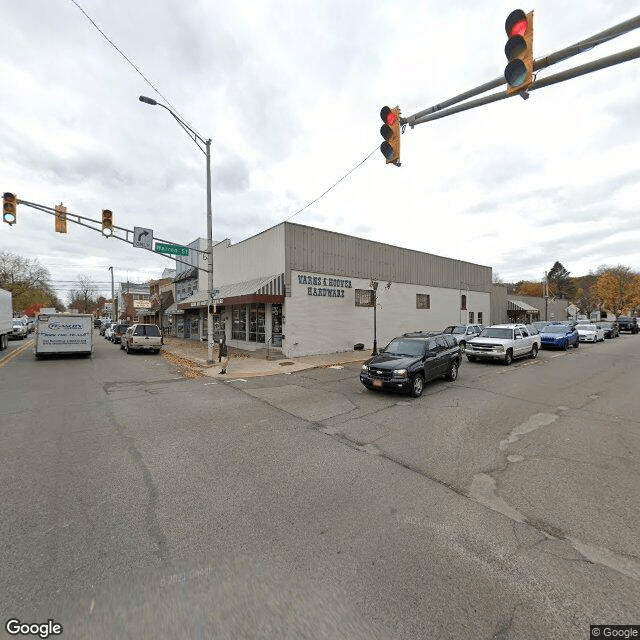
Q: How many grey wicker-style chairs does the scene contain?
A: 0